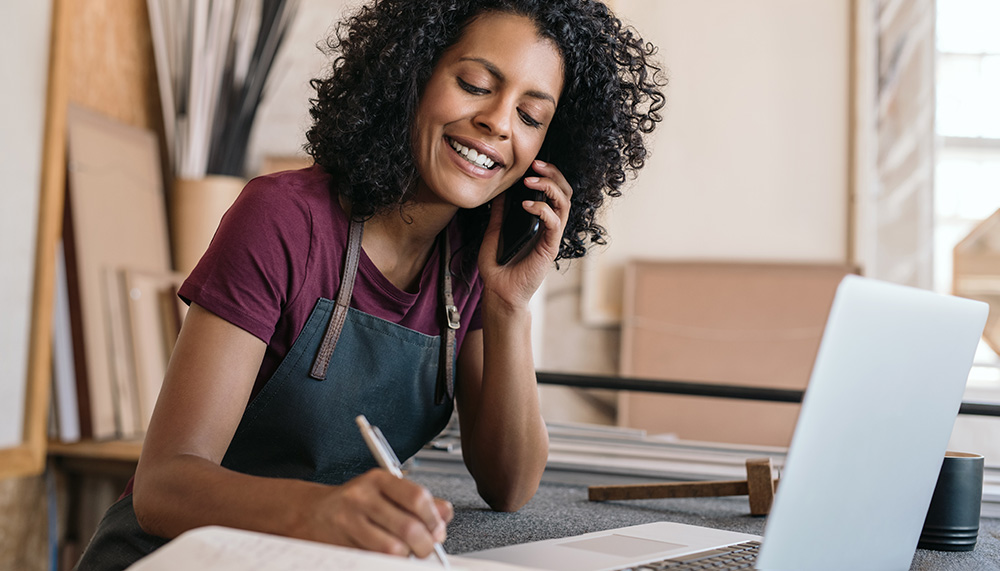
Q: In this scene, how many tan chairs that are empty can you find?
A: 0